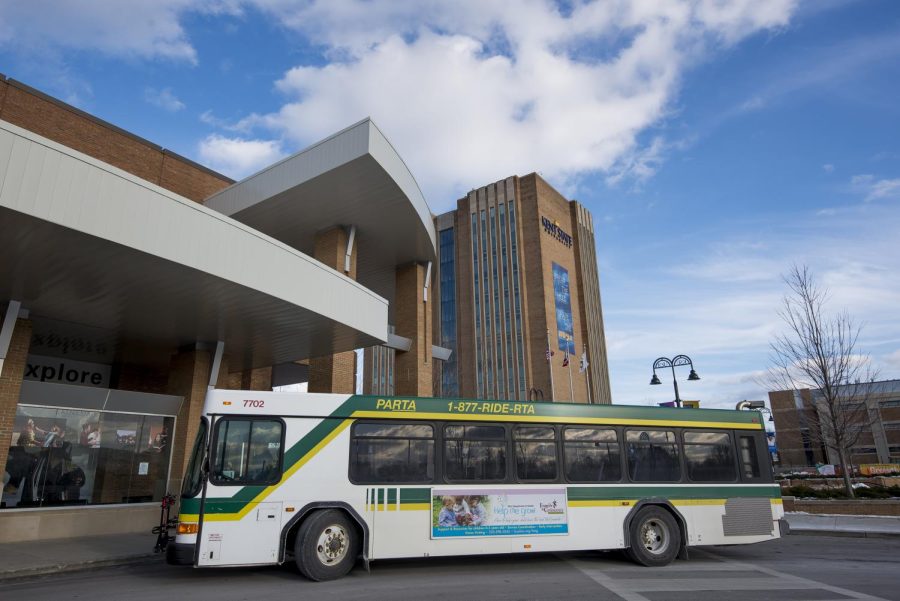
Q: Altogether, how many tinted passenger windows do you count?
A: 6